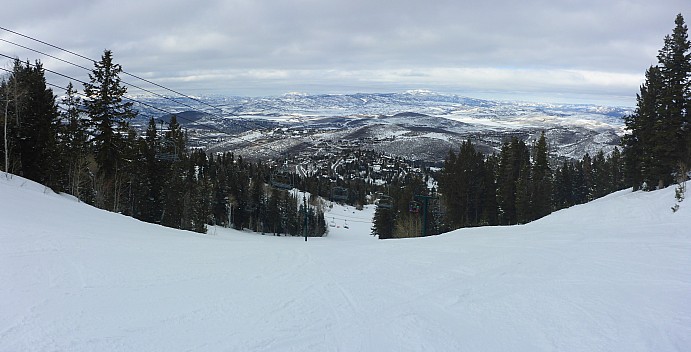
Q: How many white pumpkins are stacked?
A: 0